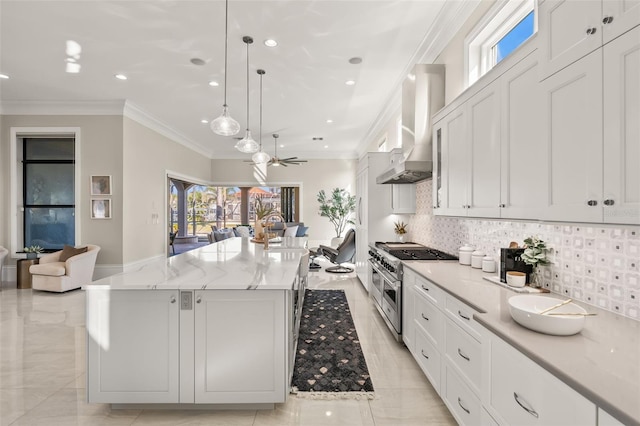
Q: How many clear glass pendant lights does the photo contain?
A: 3